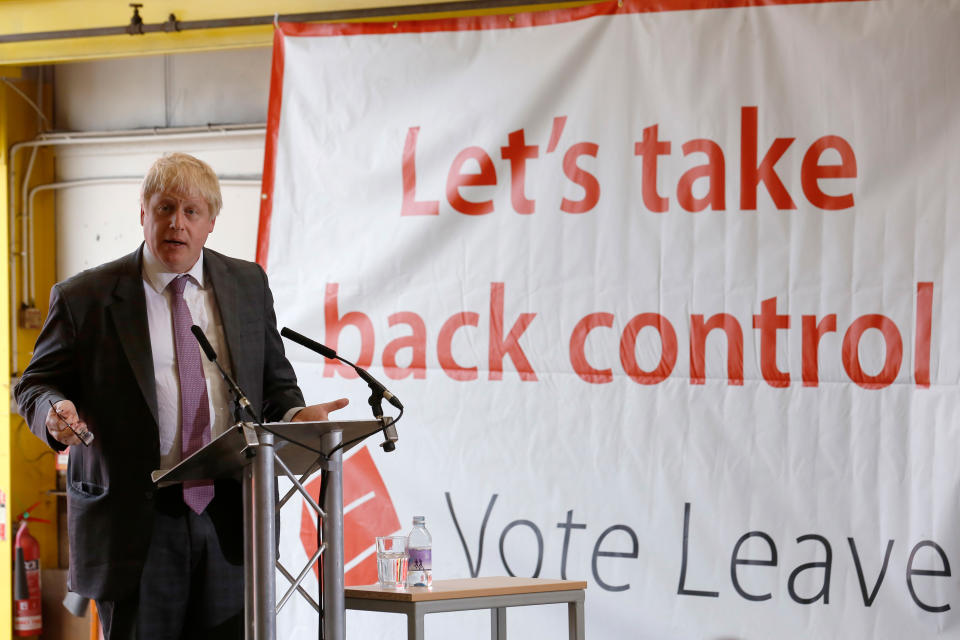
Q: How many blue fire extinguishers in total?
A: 0